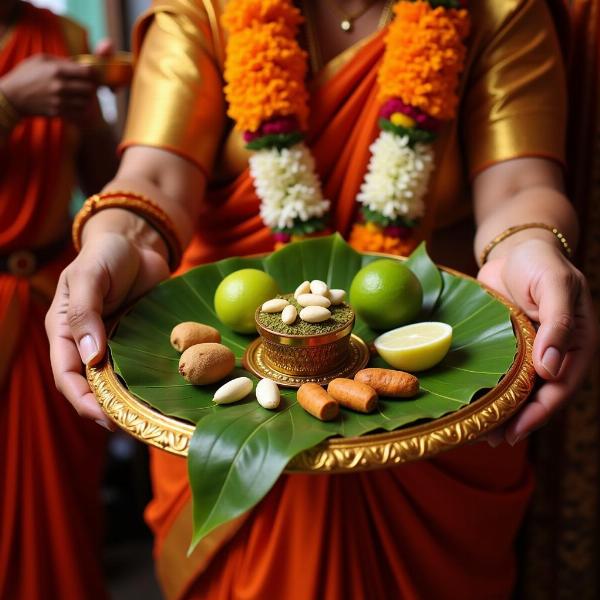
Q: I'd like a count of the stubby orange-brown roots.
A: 3